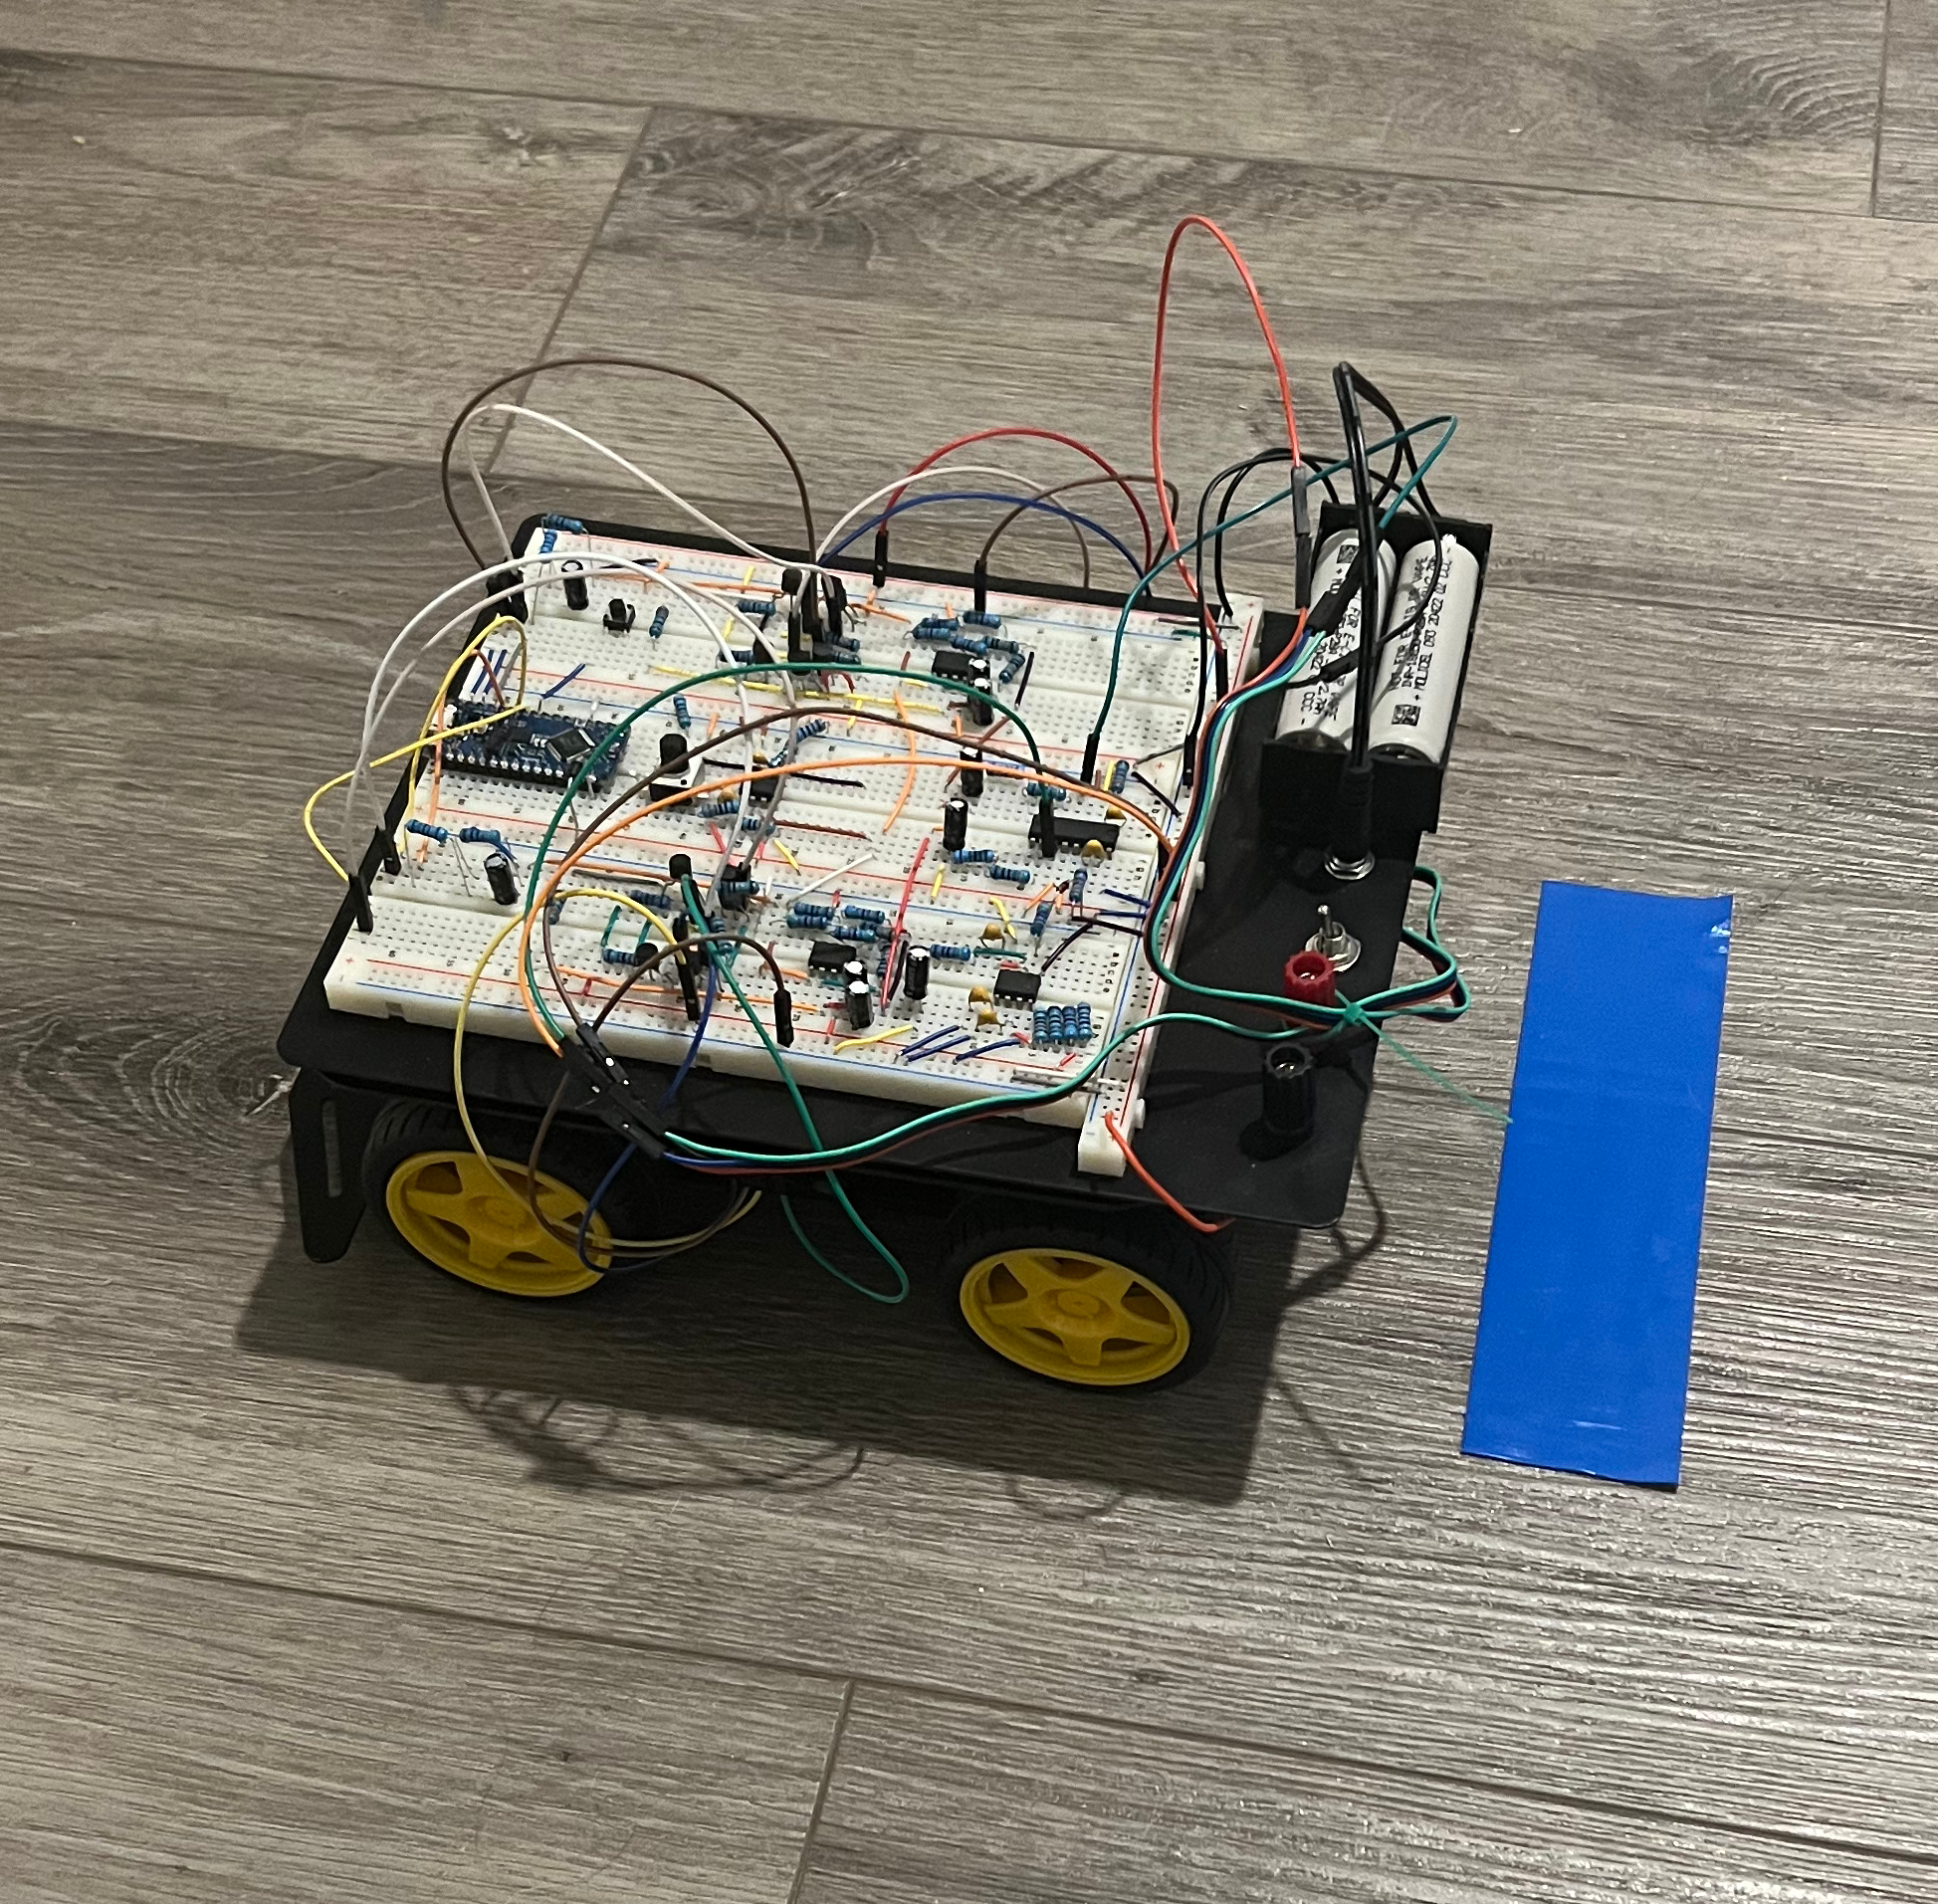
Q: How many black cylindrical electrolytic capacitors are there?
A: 9